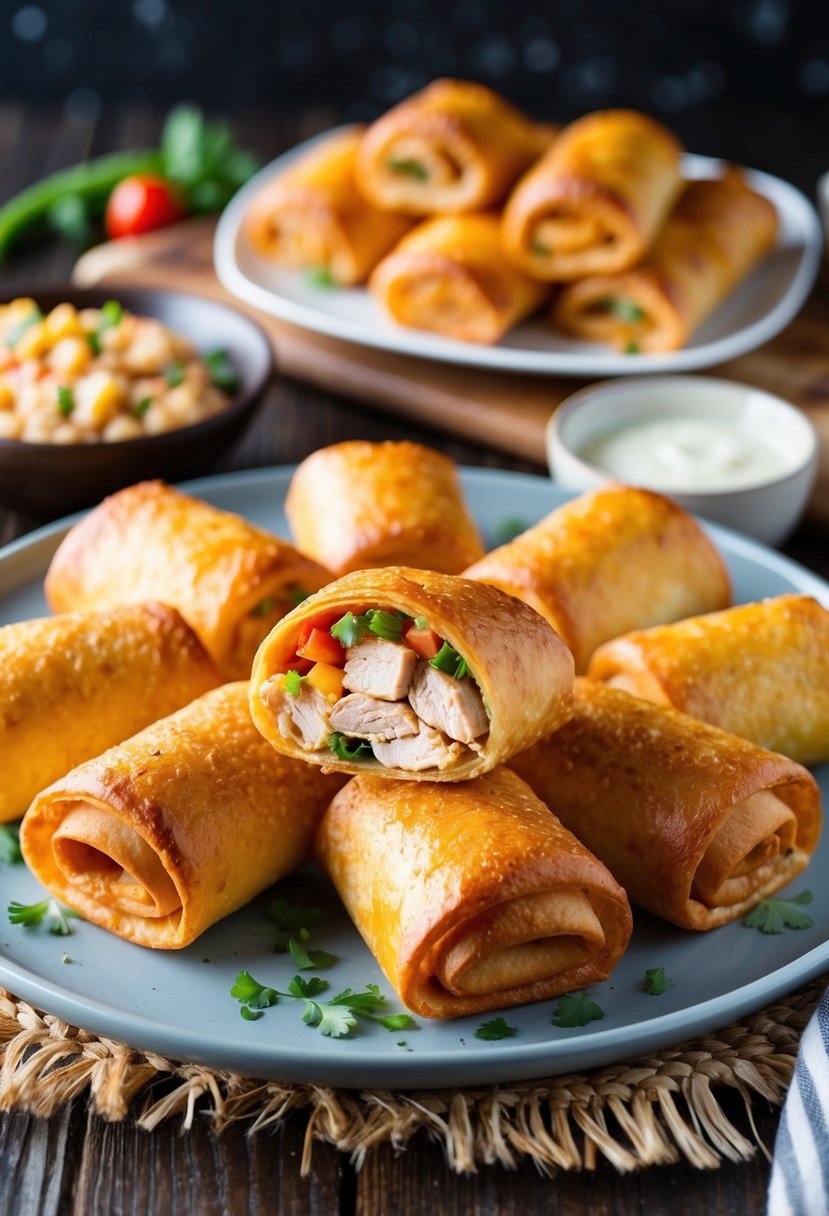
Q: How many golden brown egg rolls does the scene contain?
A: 14